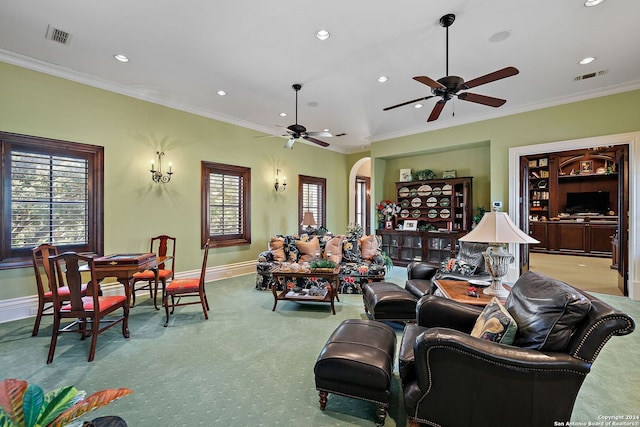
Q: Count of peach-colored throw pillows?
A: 4